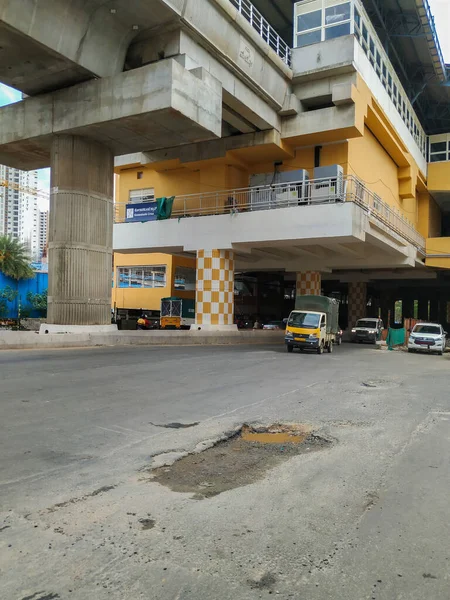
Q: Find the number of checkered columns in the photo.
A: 3